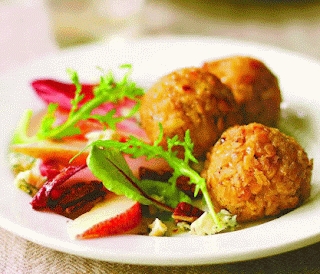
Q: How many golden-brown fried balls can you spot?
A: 3